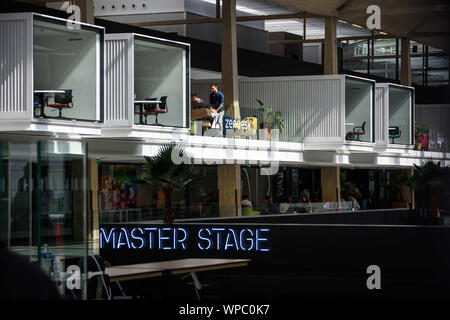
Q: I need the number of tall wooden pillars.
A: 4